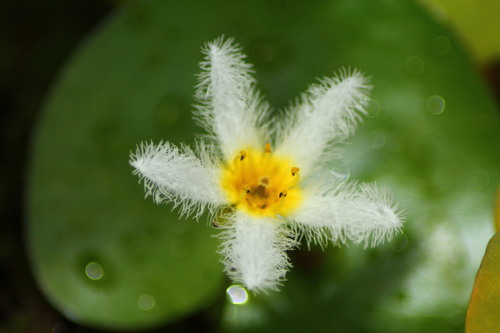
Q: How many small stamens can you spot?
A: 5